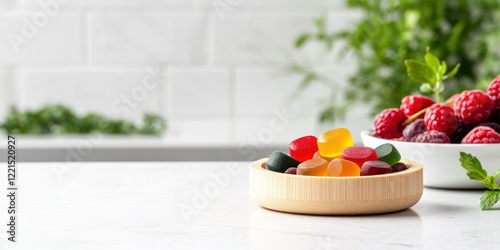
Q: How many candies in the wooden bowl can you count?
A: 11